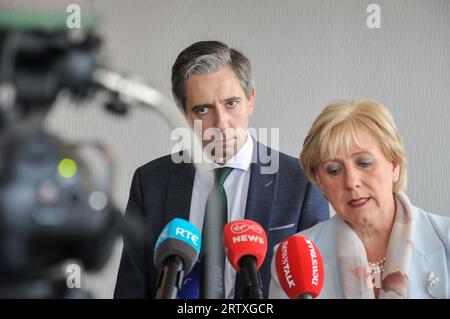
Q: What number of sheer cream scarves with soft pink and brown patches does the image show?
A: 1